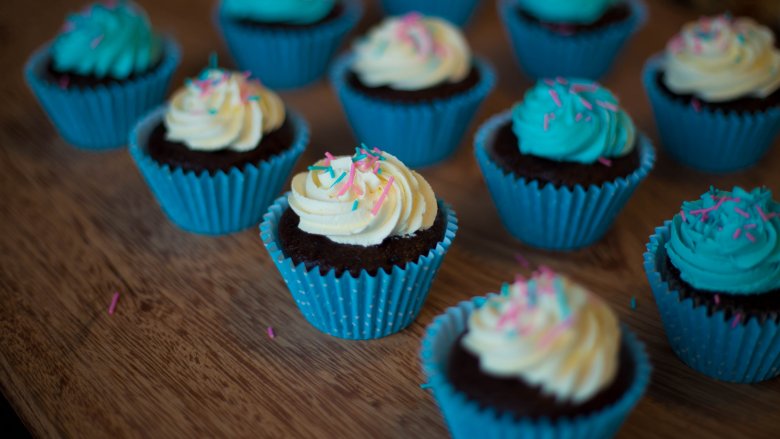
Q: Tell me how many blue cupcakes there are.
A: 5